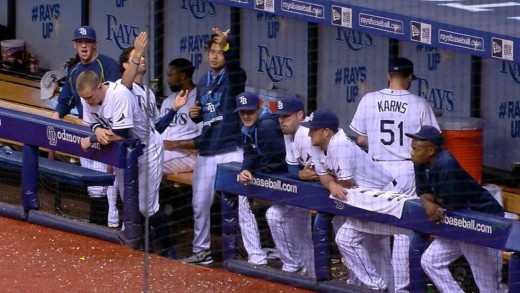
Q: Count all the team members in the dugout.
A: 10